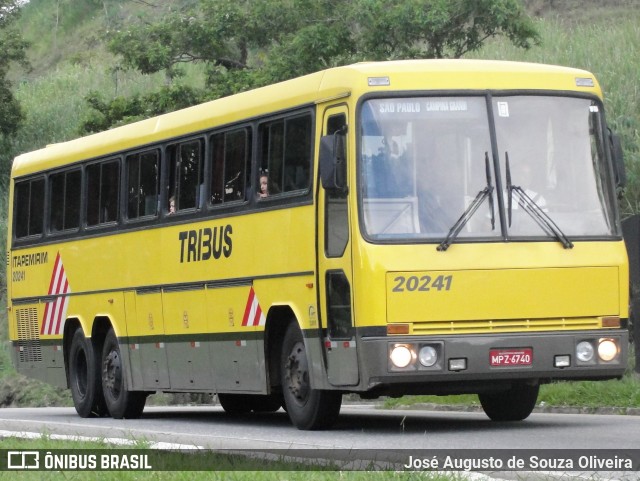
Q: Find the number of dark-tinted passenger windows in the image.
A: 7